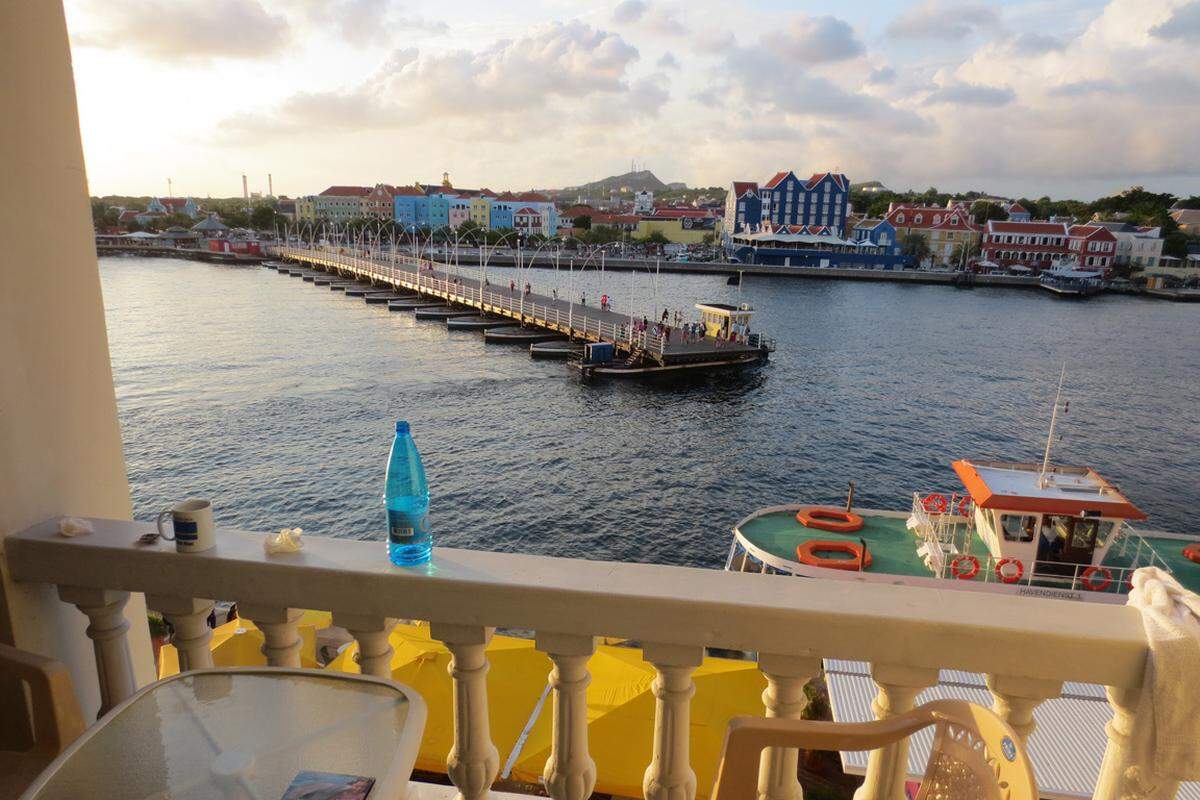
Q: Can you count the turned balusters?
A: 11